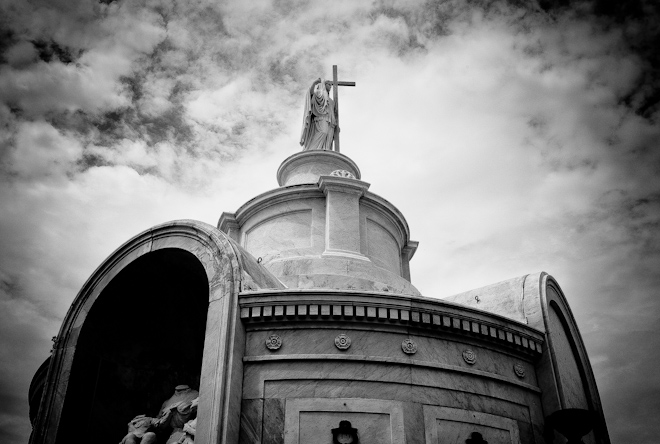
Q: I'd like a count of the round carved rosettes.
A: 5